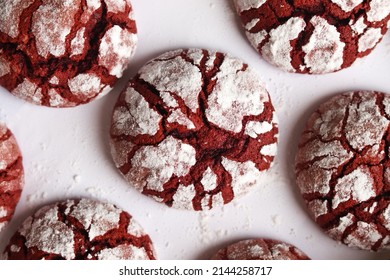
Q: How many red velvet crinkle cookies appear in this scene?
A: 7